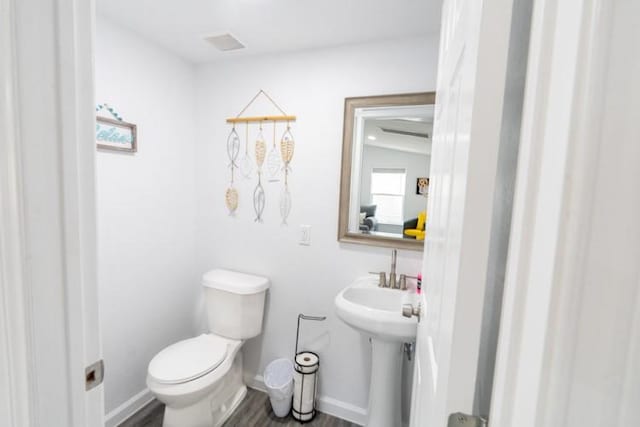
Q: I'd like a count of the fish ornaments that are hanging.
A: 8